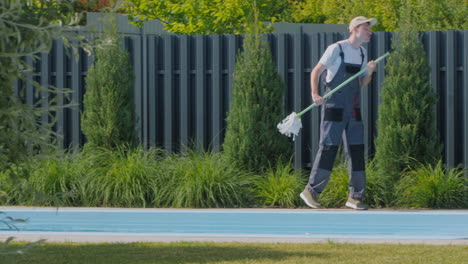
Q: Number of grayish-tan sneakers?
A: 2